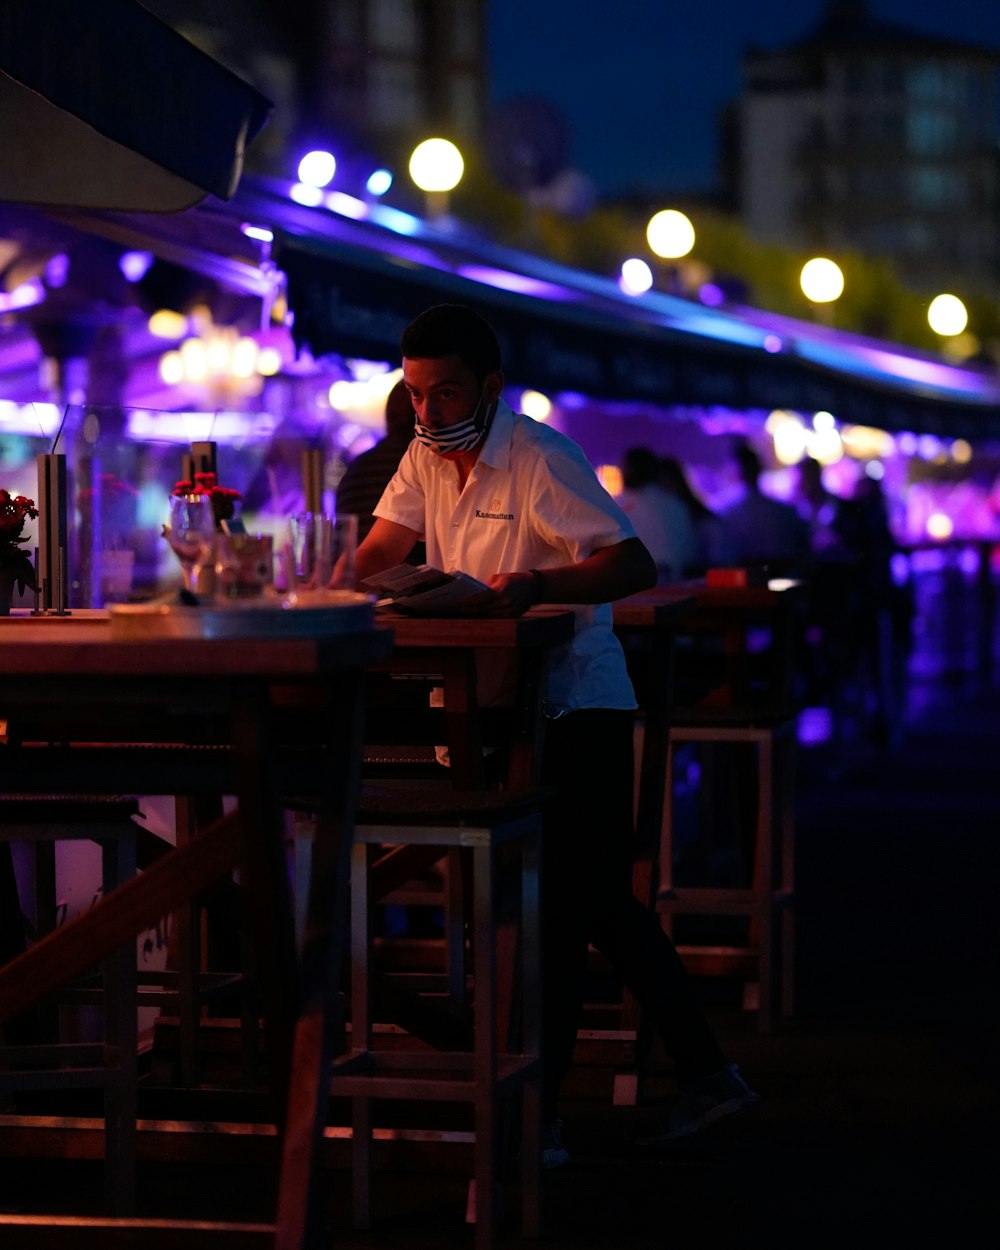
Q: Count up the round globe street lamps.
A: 4